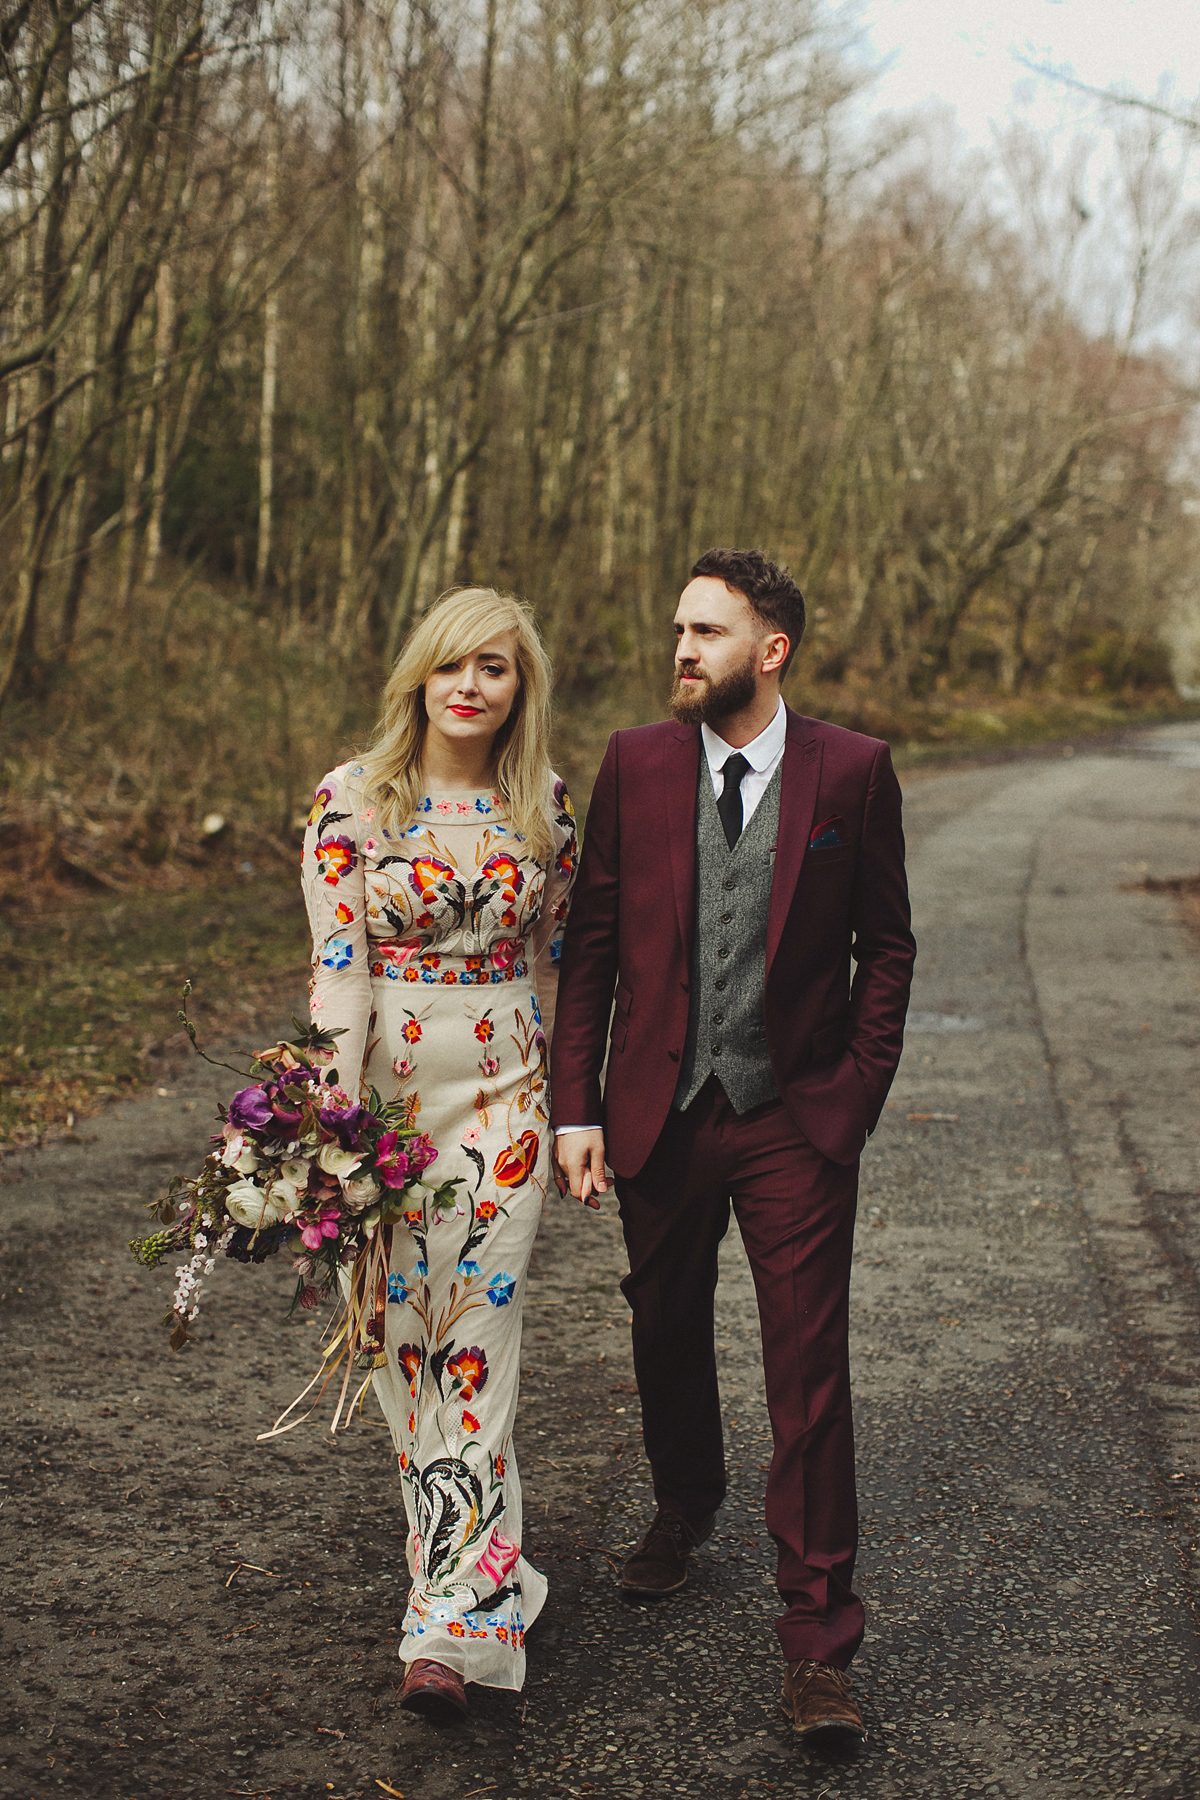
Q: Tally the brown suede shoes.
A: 2